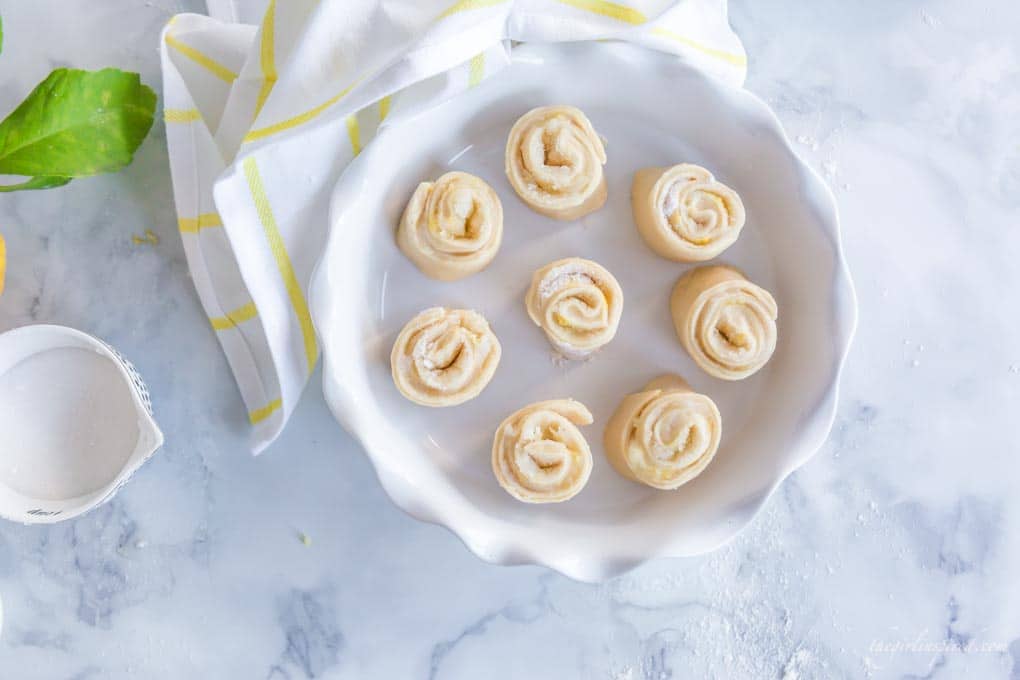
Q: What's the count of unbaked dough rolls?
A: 8